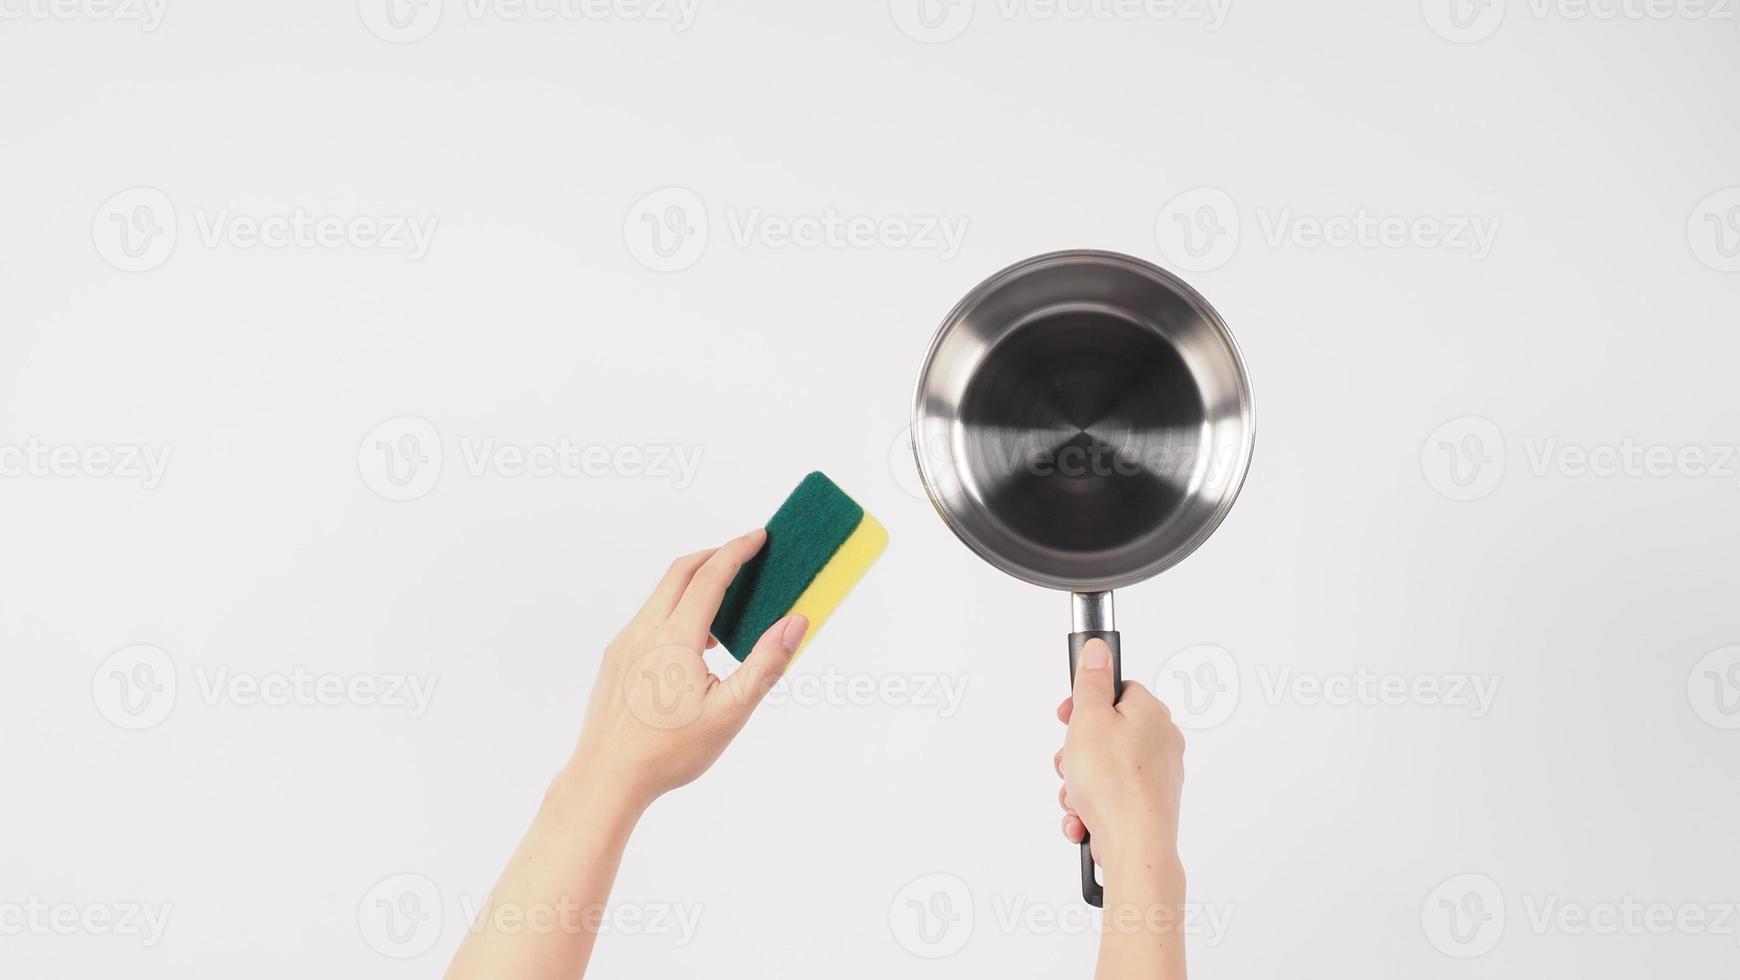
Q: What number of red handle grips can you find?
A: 0